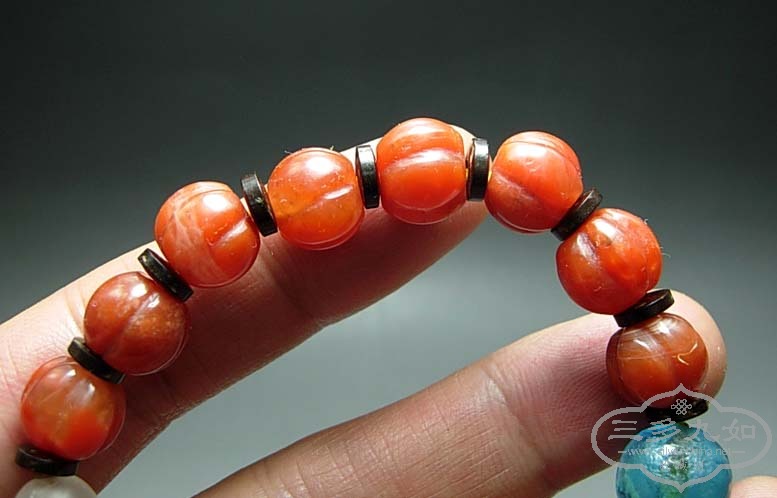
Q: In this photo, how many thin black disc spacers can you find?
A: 9